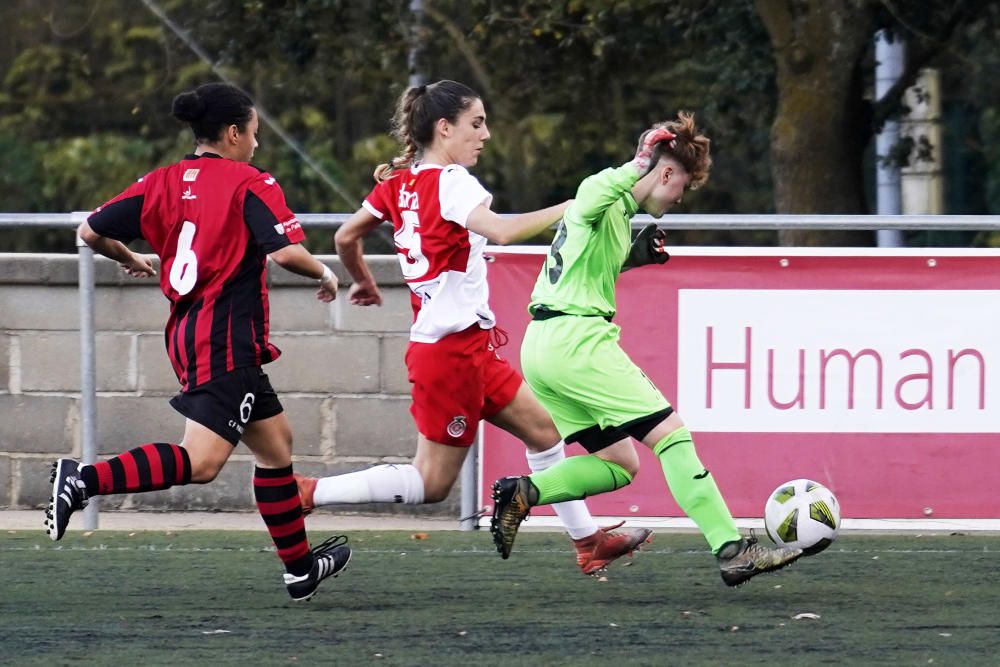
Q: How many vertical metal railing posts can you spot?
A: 2